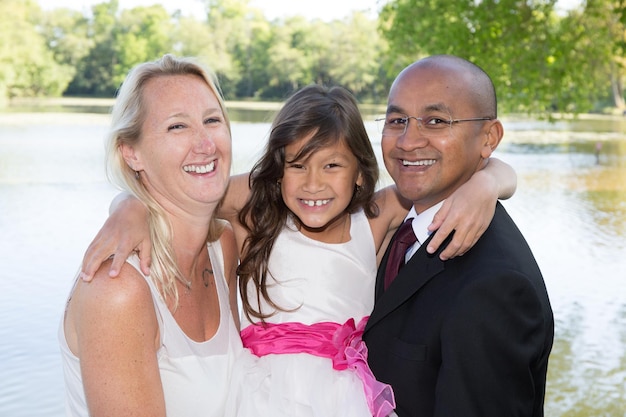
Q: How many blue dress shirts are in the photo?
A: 0